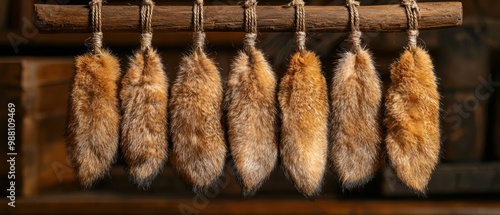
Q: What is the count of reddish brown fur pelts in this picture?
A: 7